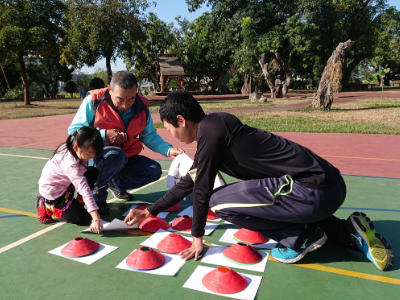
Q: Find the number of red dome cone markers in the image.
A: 11